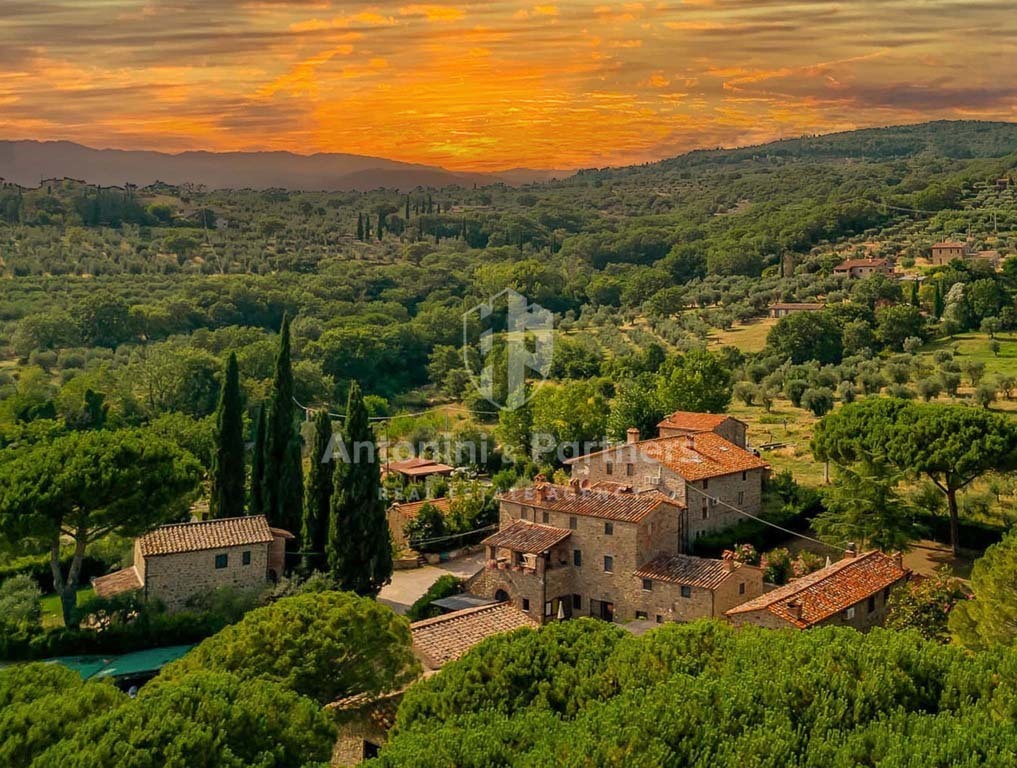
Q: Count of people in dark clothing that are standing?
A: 0